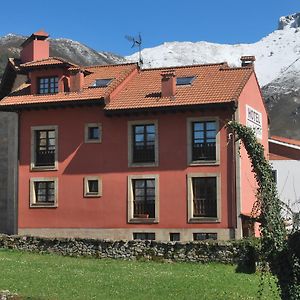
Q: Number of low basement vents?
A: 3